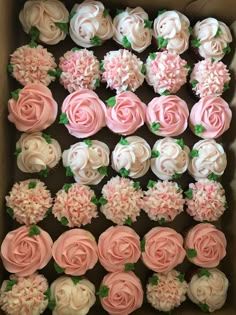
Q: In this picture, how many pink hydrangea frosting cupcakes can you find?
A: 12